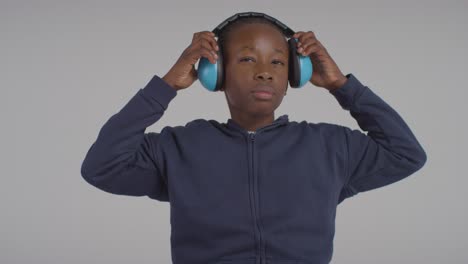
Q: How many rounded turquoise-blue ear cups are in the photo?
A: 2